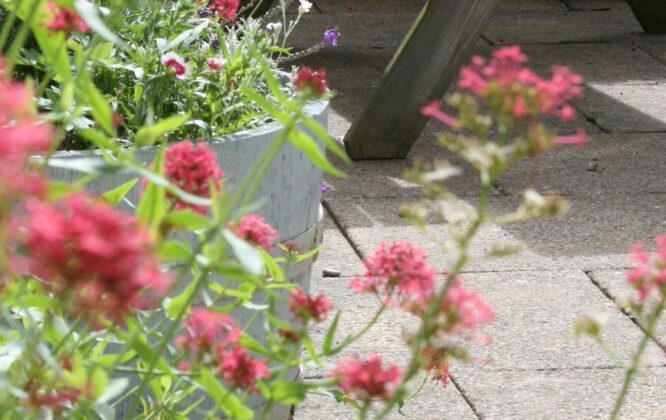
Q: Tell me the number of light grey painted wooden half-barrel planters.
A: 1